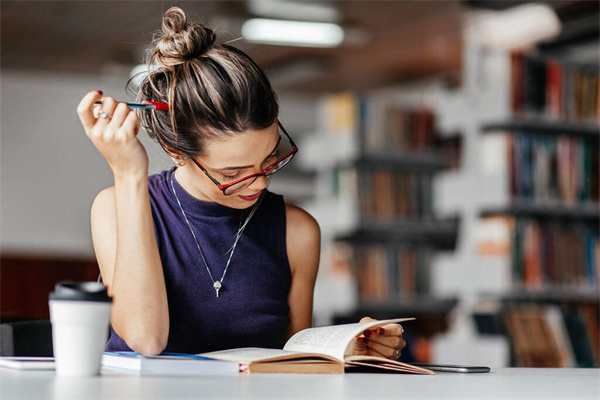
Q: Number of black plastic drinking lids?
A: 1